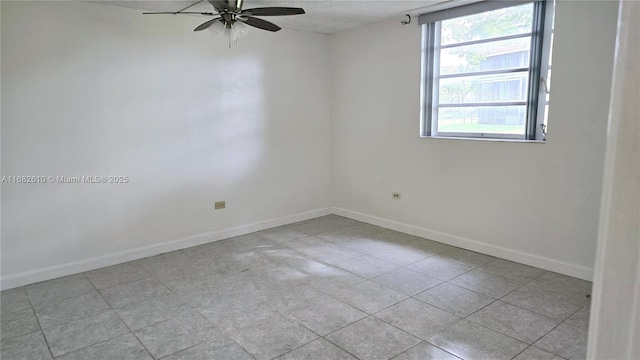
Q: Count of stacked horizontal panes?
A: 4